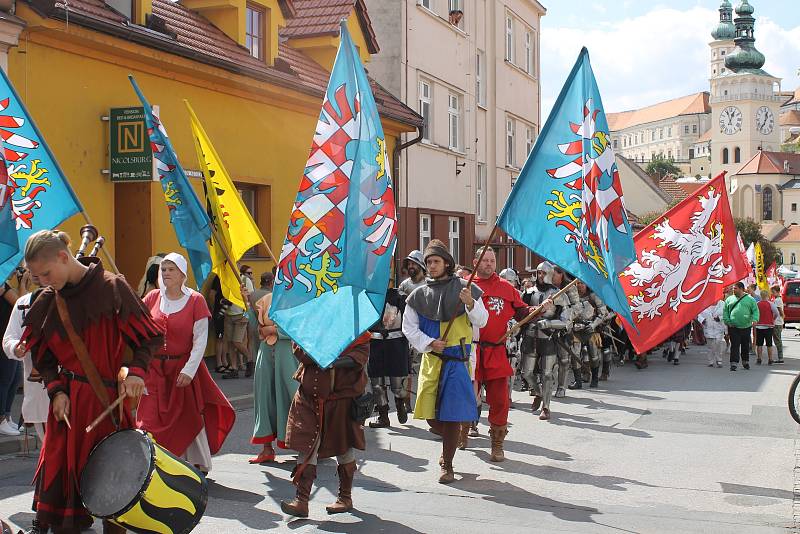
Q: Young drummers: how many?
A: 1